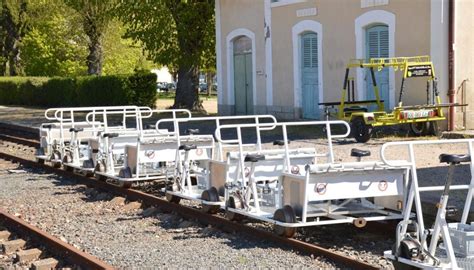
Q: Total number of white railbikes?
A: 6